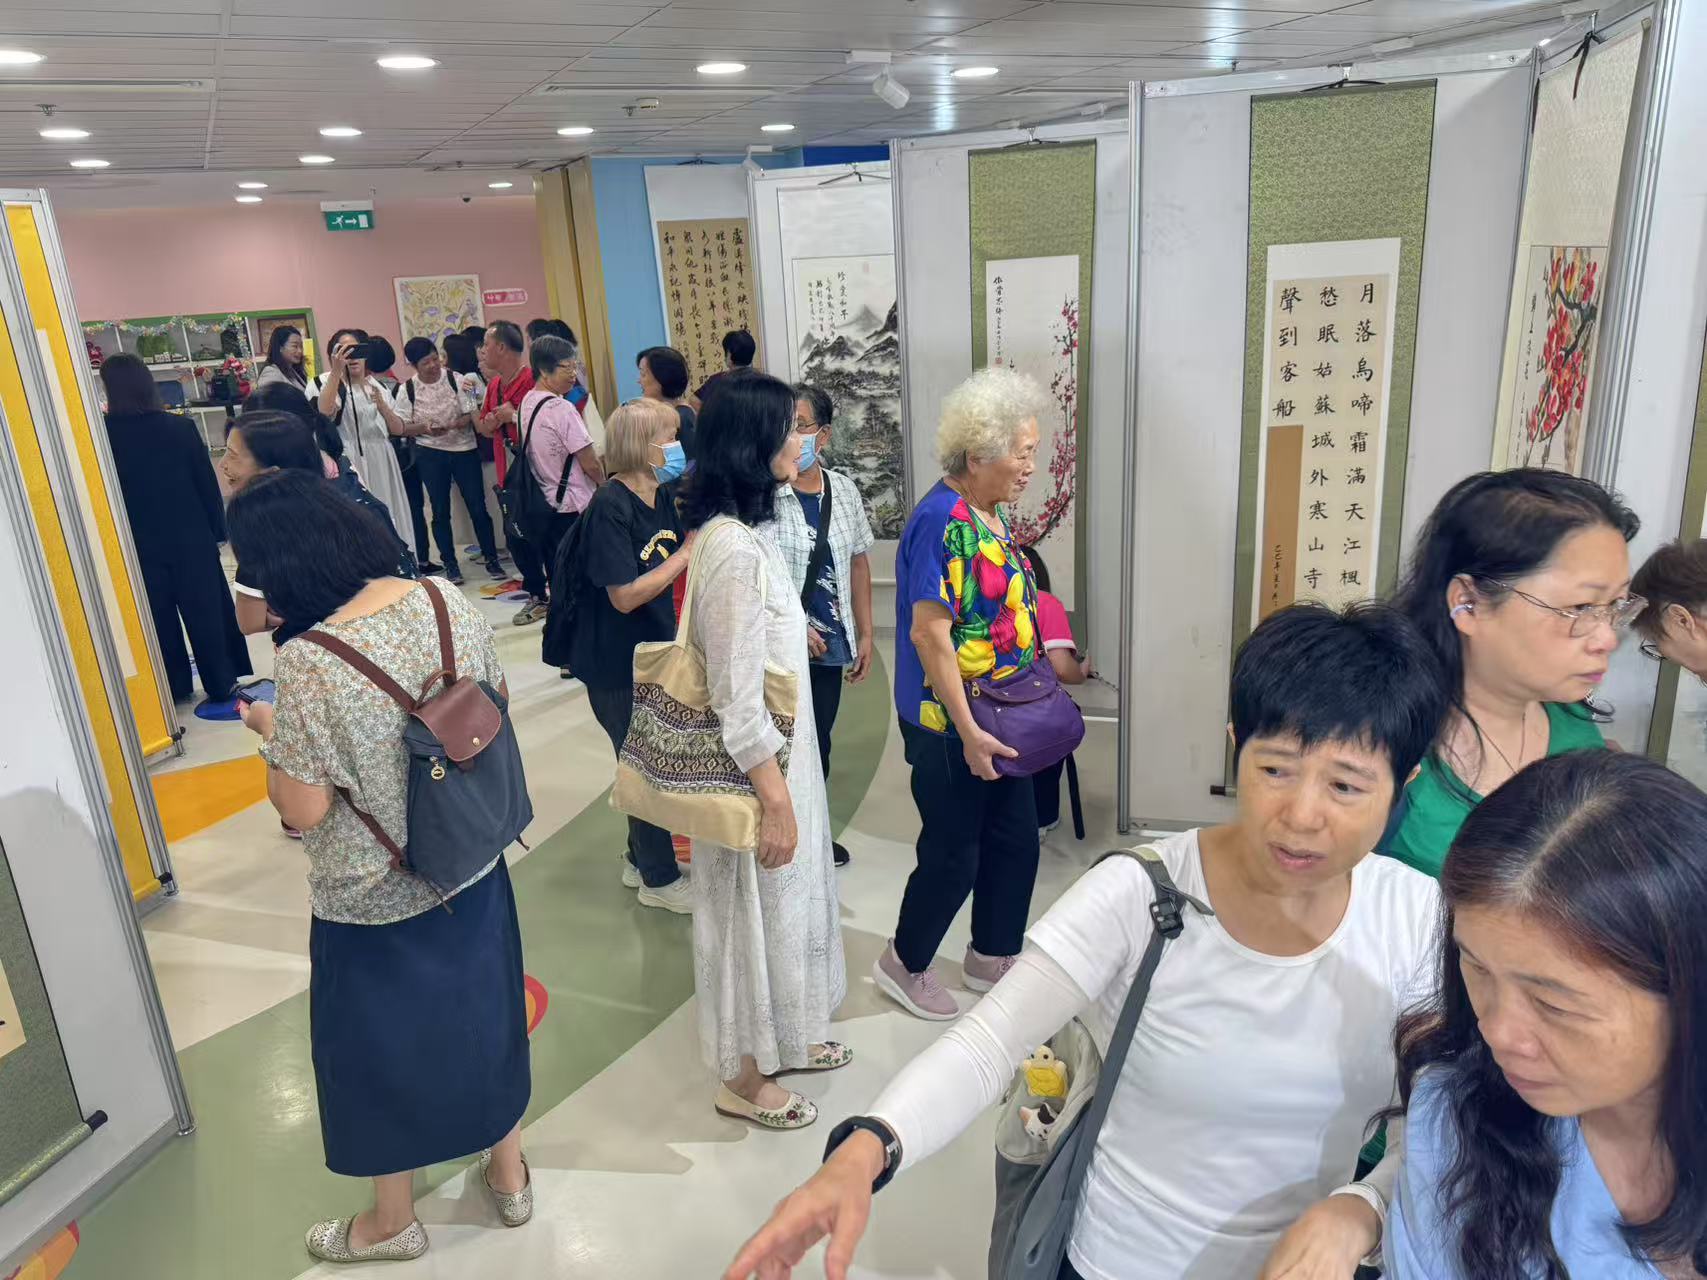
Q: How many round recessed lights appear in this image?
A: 13